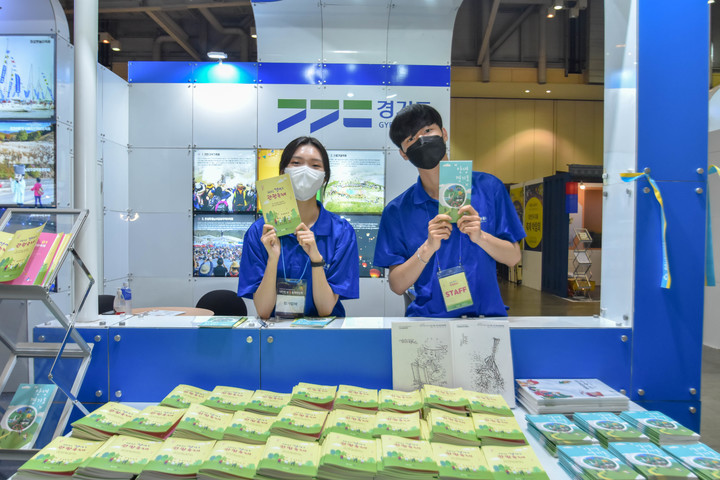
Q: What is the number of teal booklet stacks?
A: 6